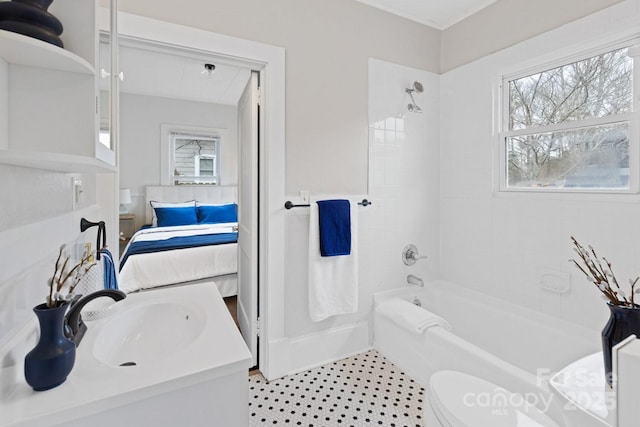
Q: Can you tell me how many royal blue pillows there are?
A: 2